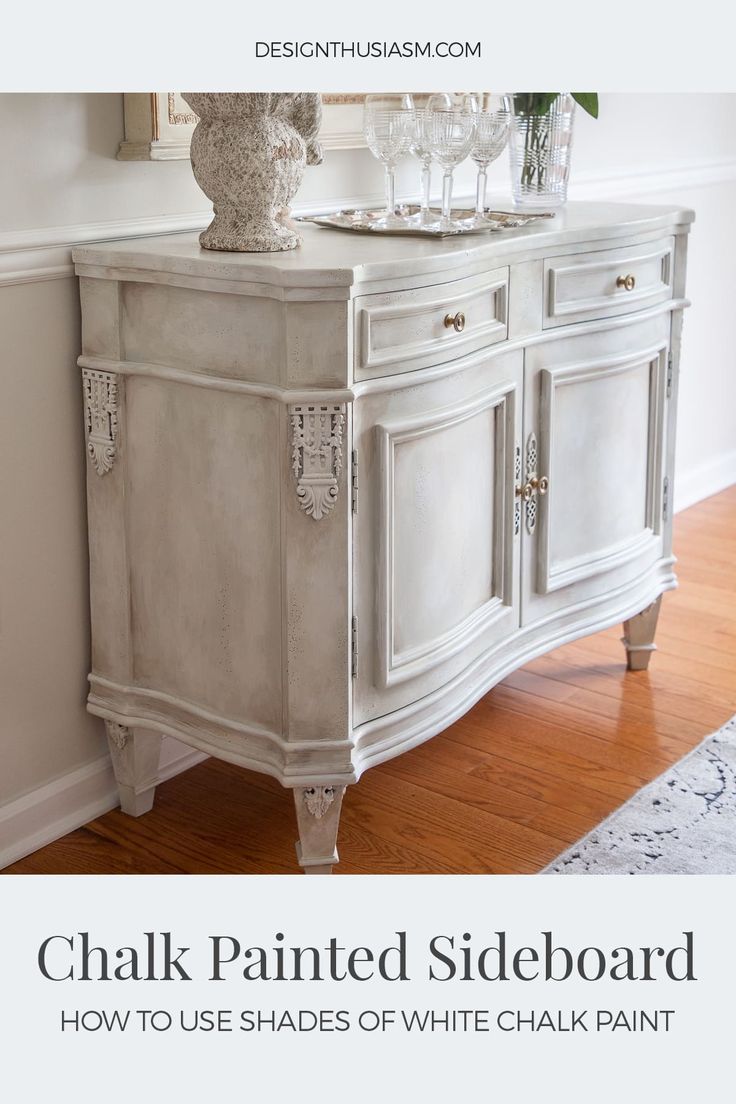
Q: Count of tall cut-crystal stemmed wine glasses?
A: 4